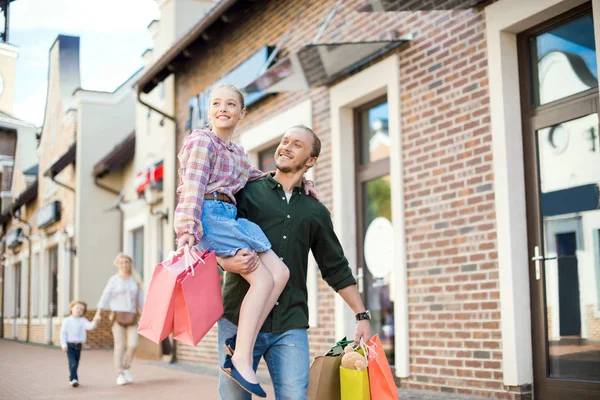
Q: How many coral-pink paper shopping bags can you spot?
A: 2